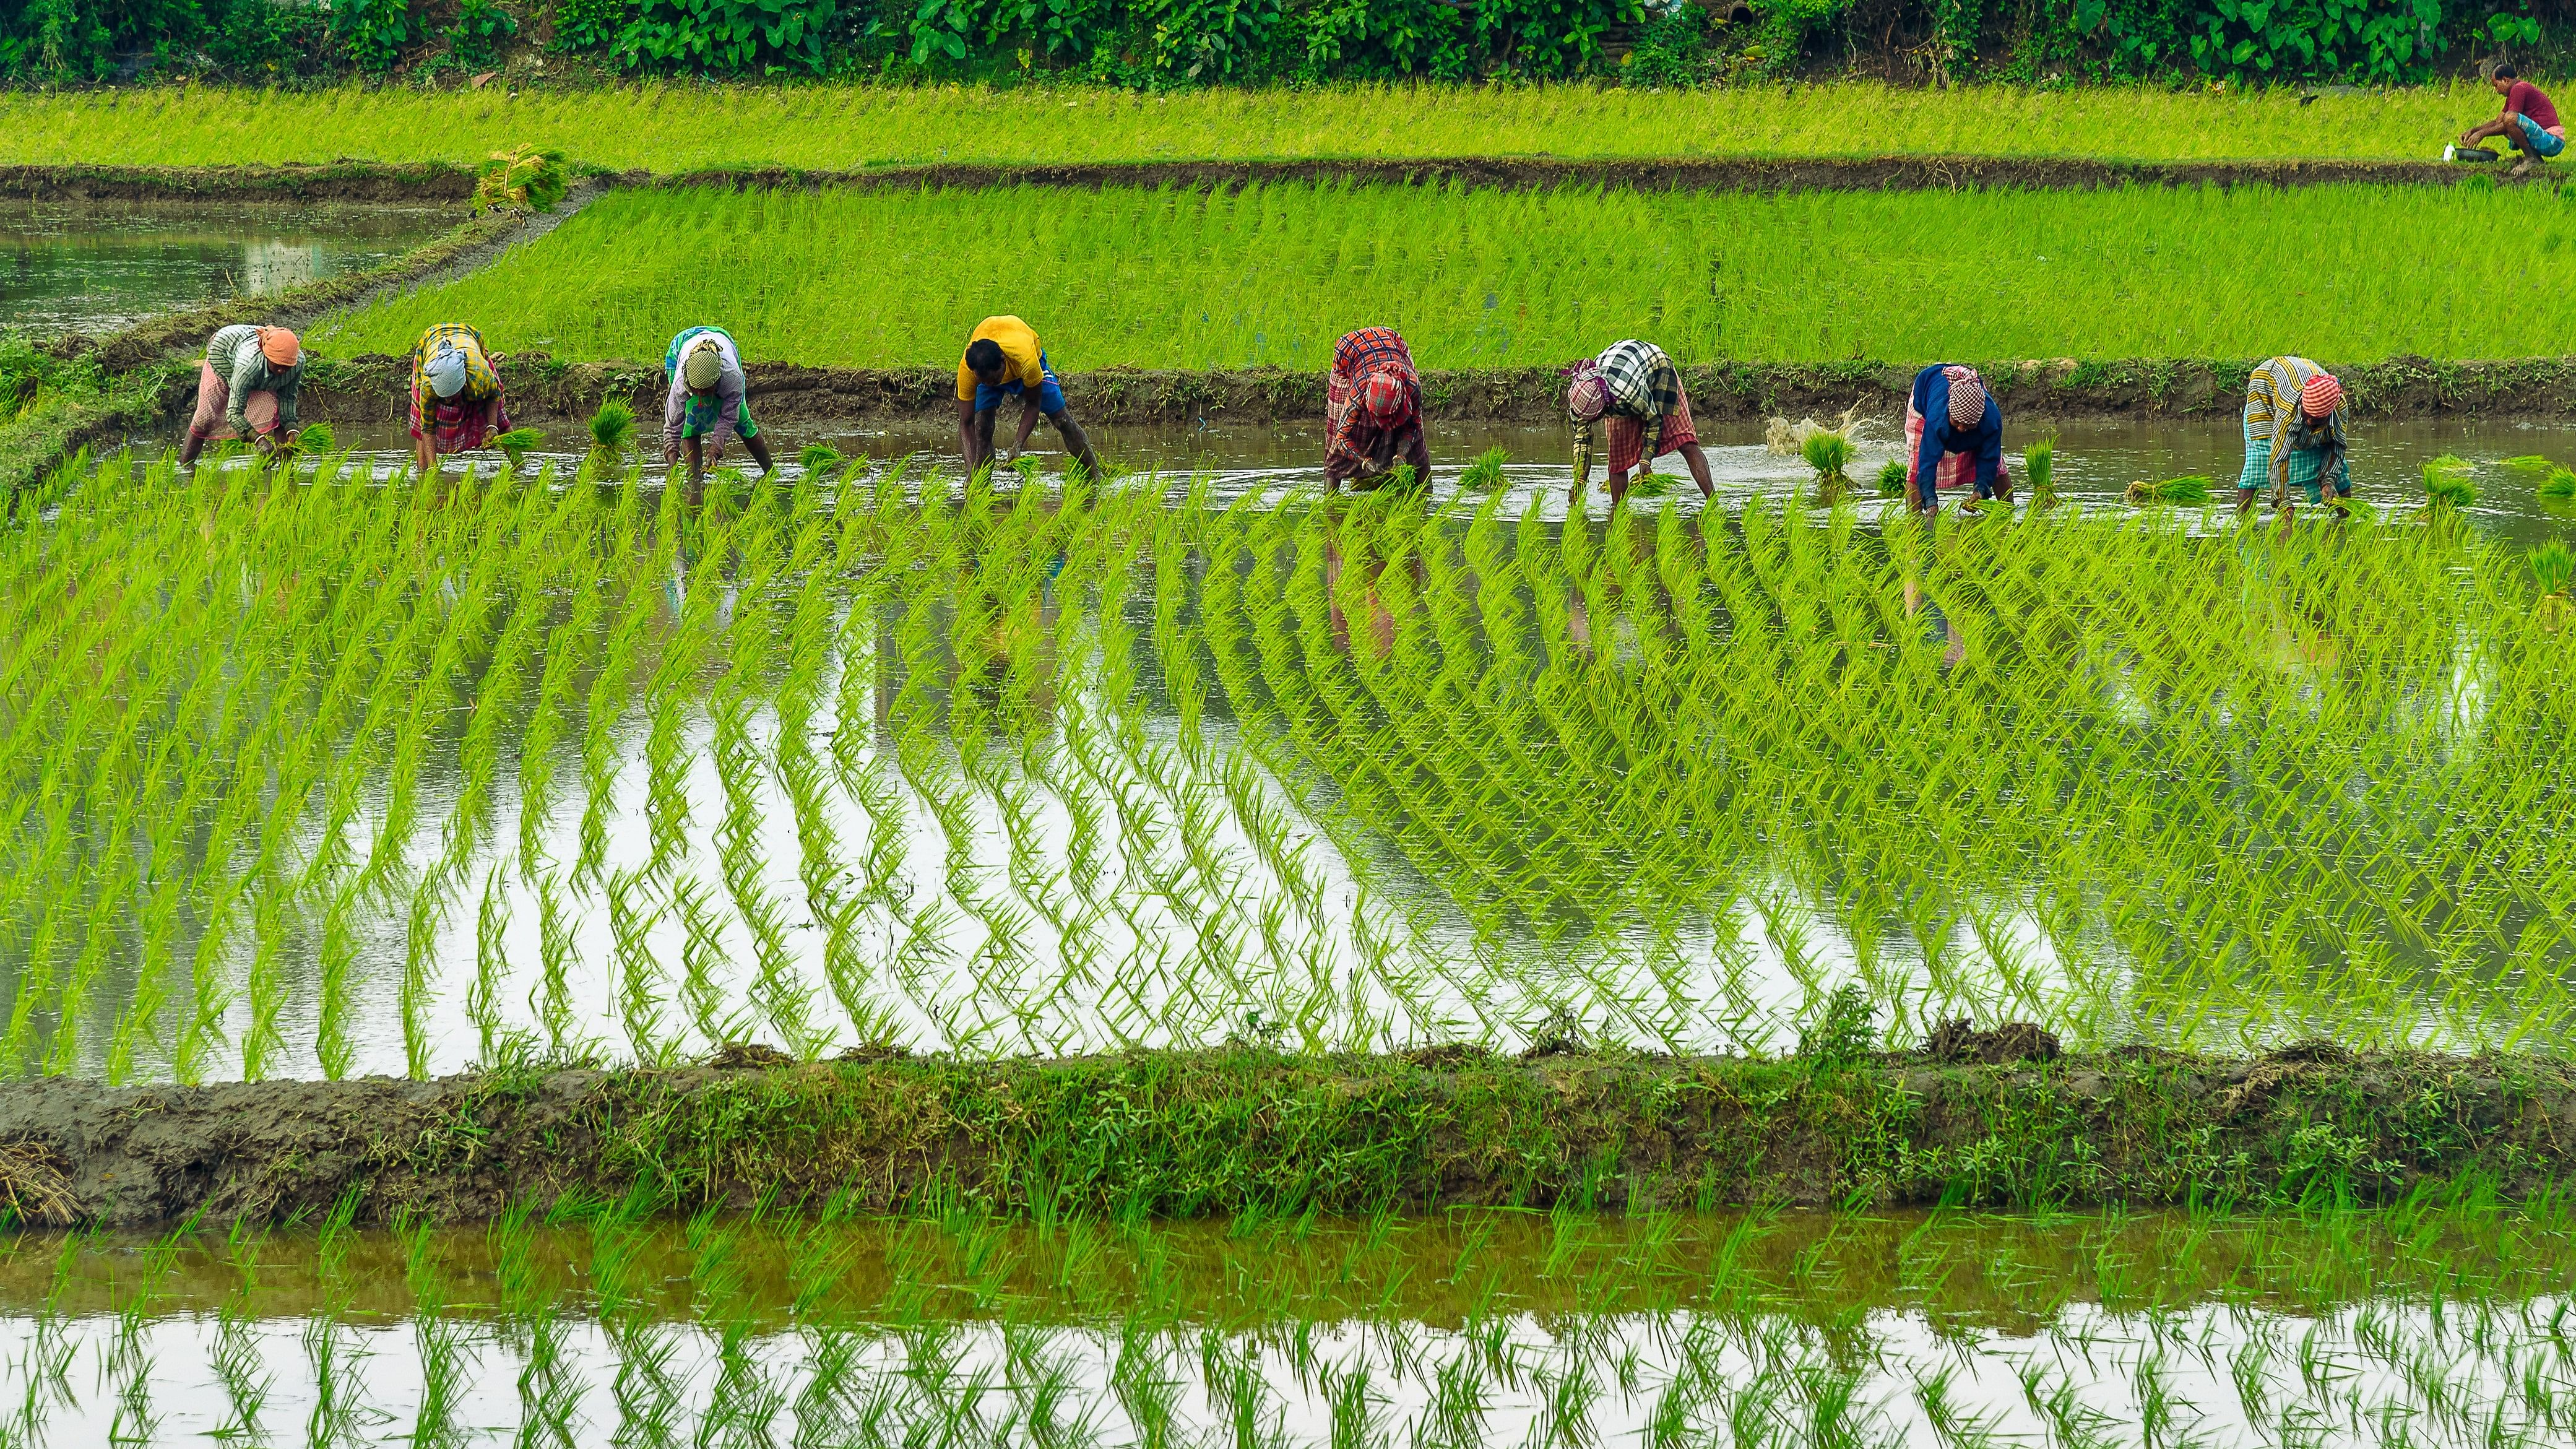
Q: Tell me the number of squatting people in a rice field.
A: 1